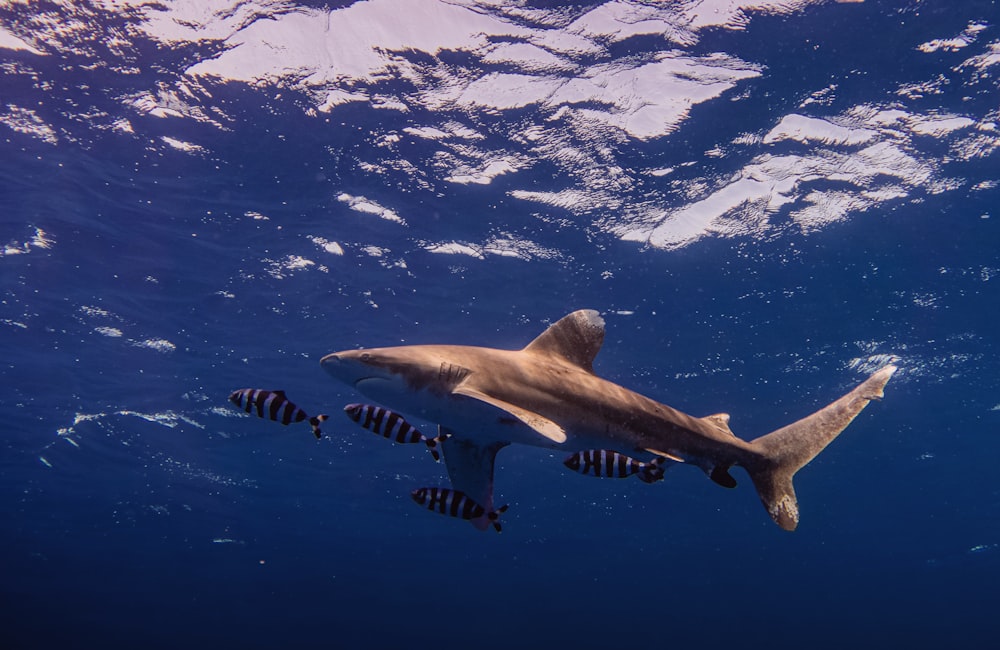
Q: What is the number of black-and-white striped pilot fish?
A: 4